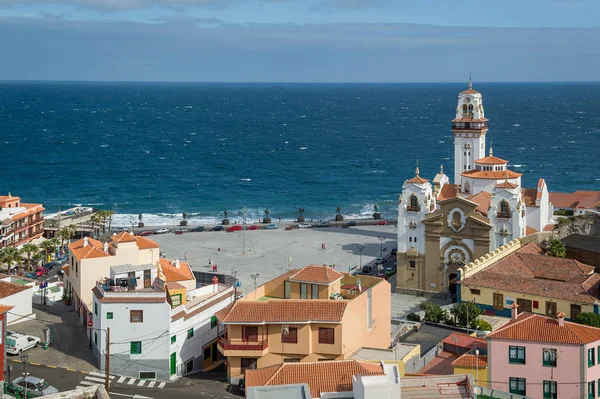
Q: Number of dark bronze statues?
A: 7